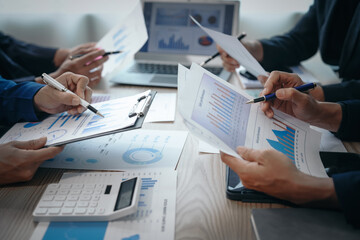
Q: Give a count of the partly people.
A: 4